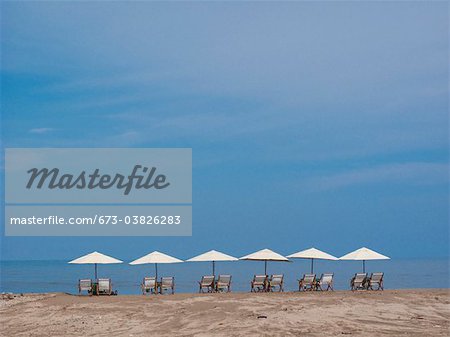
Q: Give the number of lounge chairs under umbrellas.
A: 12